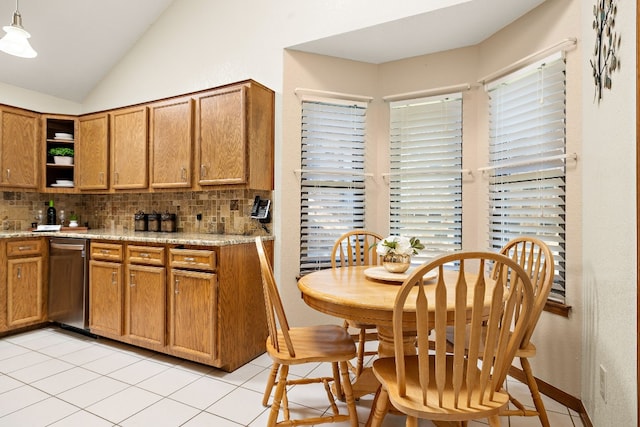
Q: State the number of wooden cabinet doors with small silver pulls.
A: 9